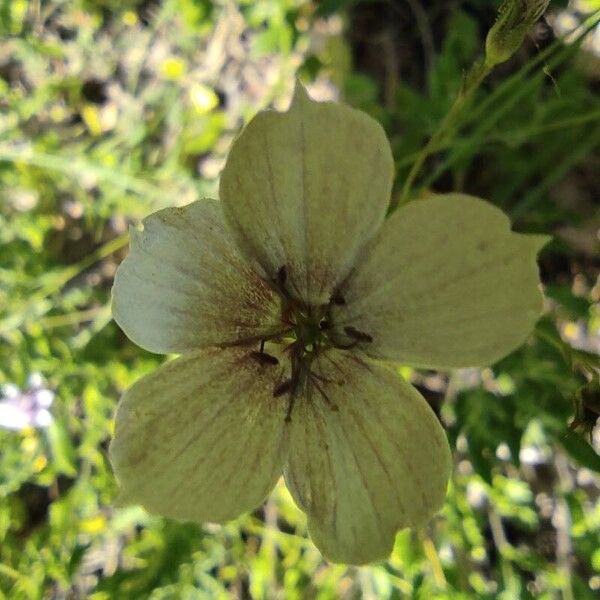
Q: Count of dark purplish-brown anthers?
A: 5